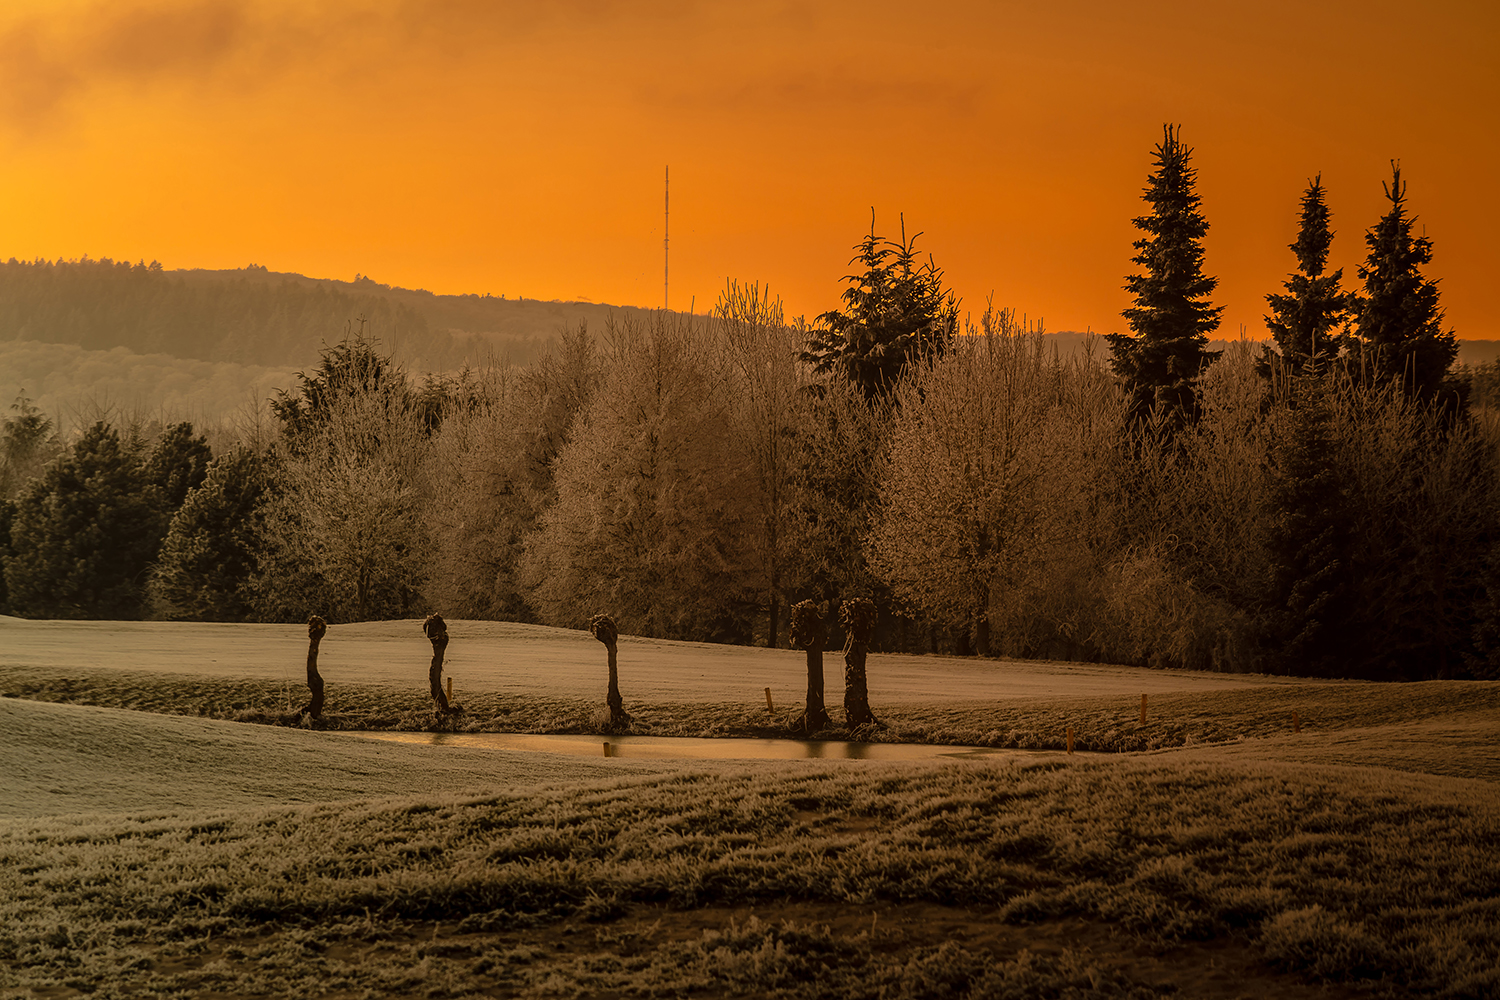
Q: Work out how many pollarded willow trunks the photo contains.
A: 5